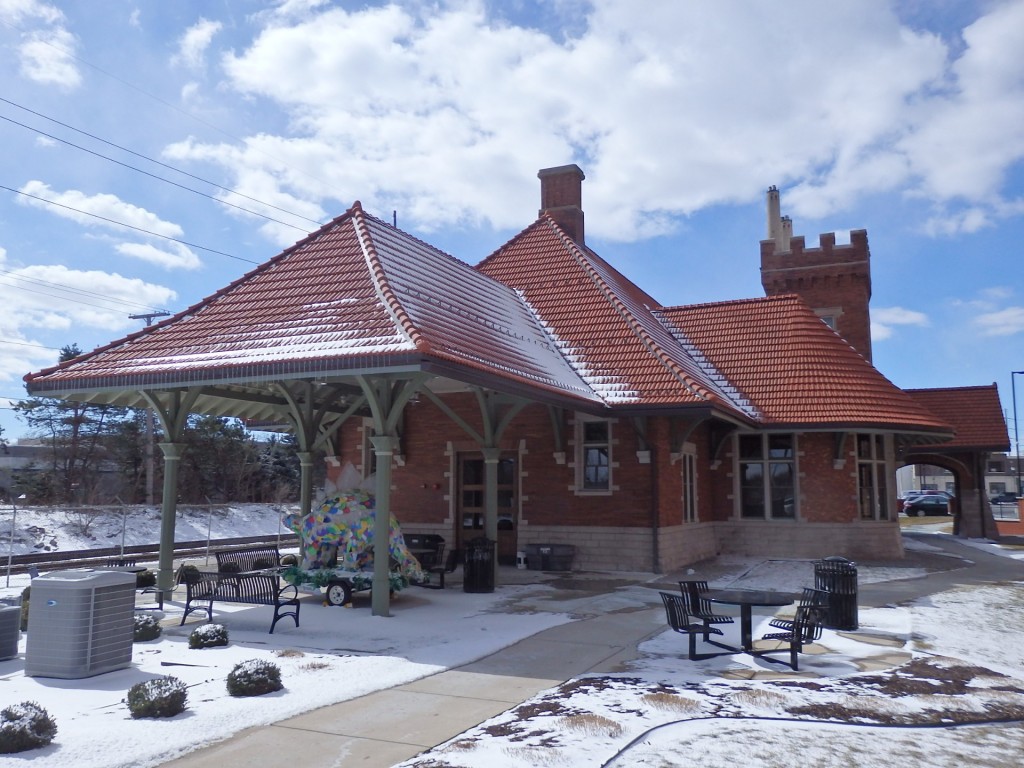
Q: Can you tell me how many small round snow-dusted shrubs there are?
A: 5